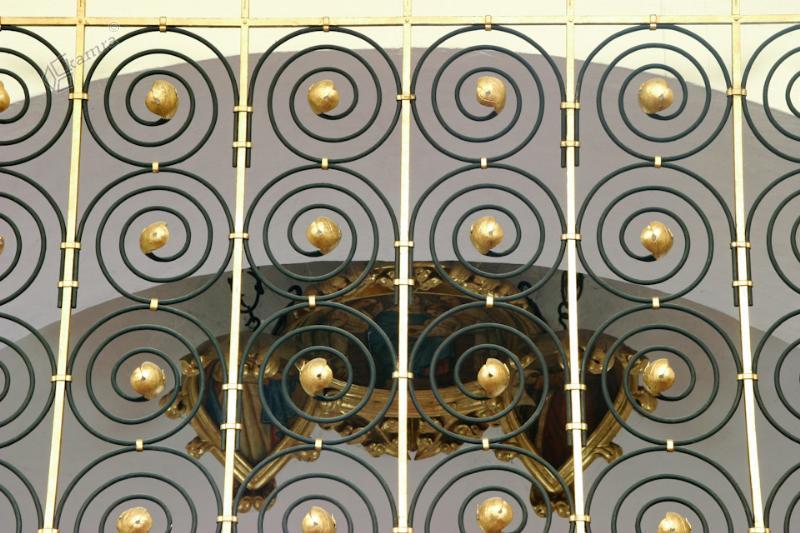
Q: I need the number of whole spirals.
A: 12